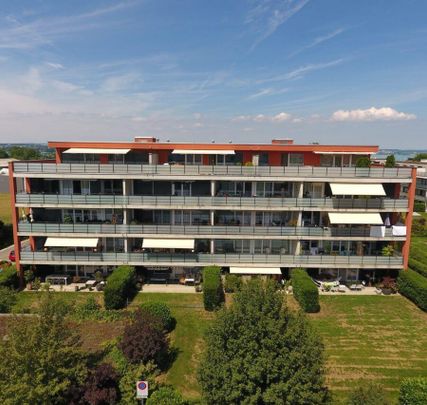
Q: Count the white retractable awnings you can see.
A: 8